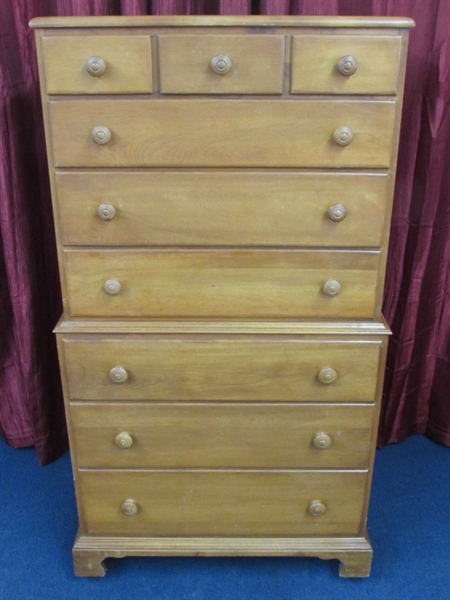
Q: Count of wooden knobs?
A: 15